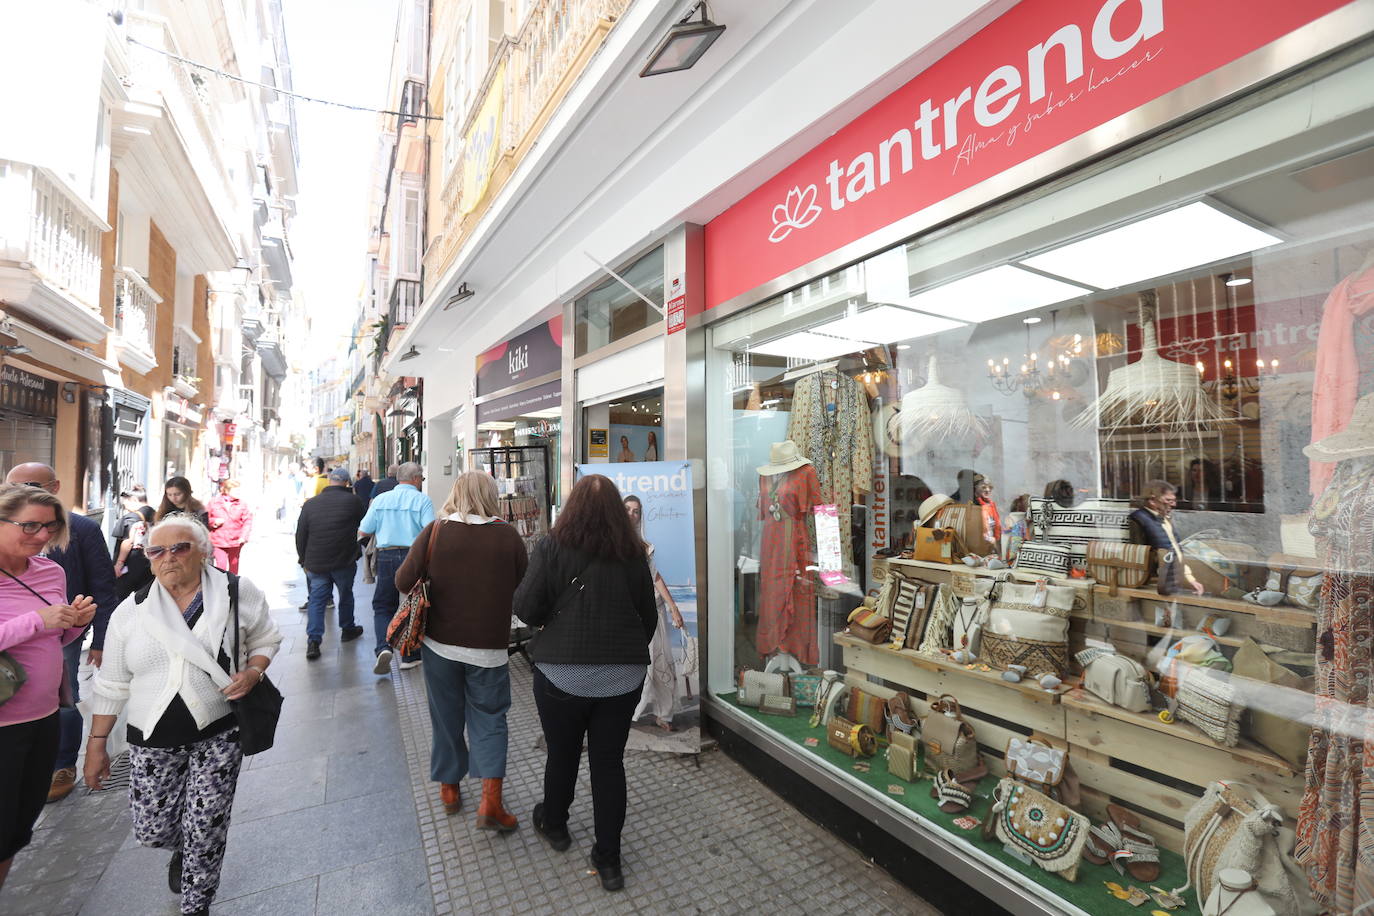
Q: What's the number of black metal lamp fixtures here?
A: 3